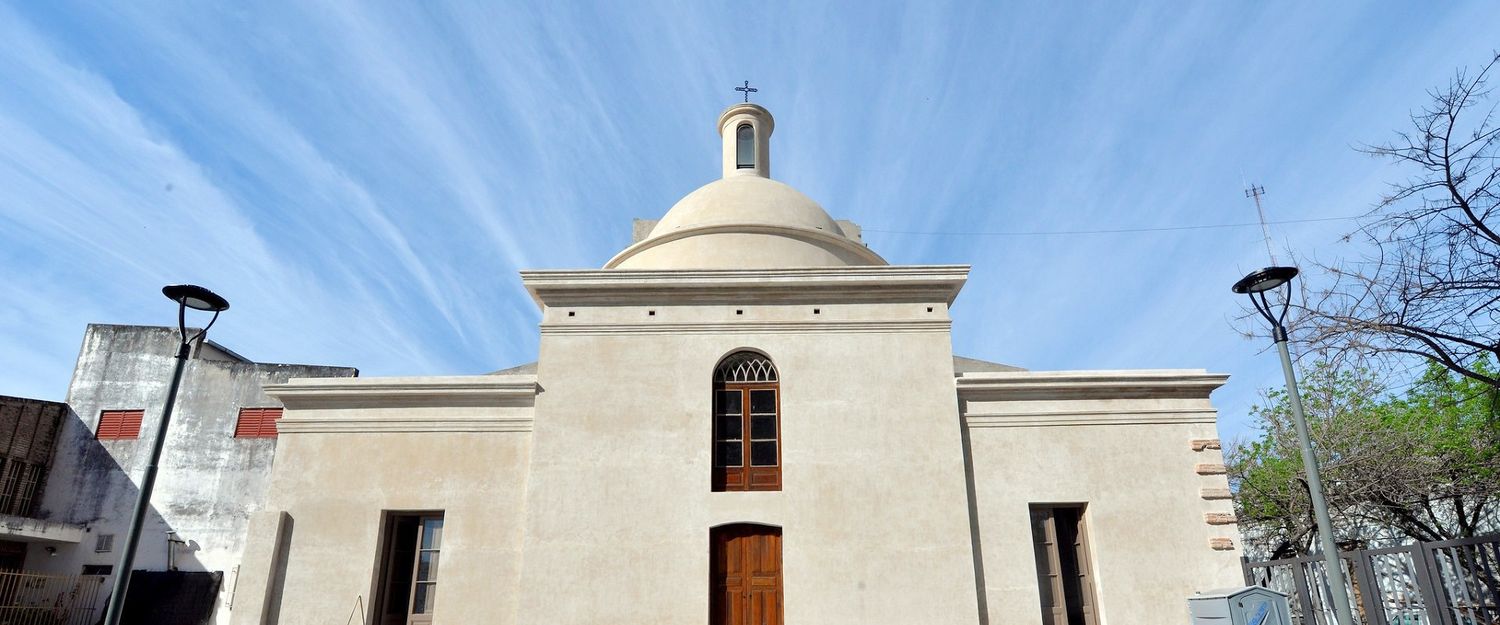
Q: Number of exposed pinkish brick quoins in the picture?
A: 5